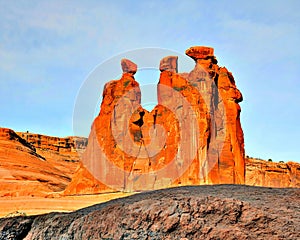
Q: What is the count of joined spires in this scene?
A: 3